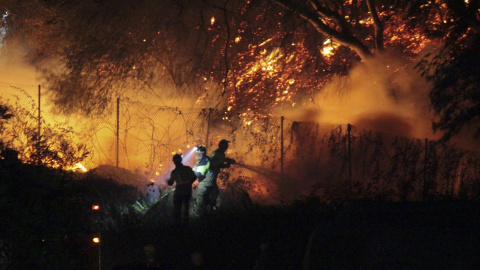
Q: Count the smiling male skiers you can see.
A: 0